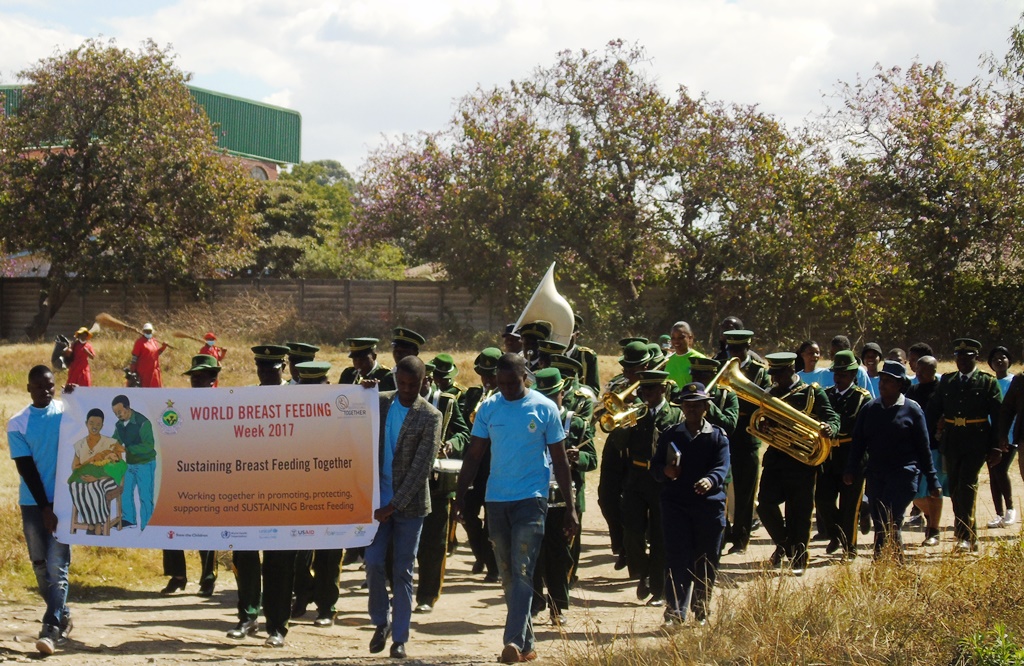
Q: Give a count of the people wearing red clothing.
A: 3